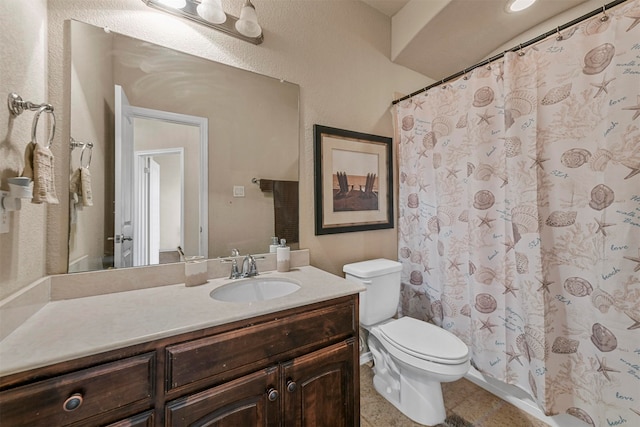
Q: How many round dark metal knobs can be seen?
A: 3